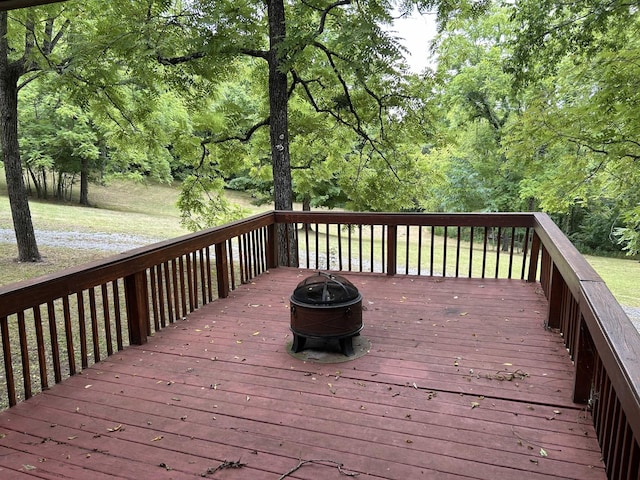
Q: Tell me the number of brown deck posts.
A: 7